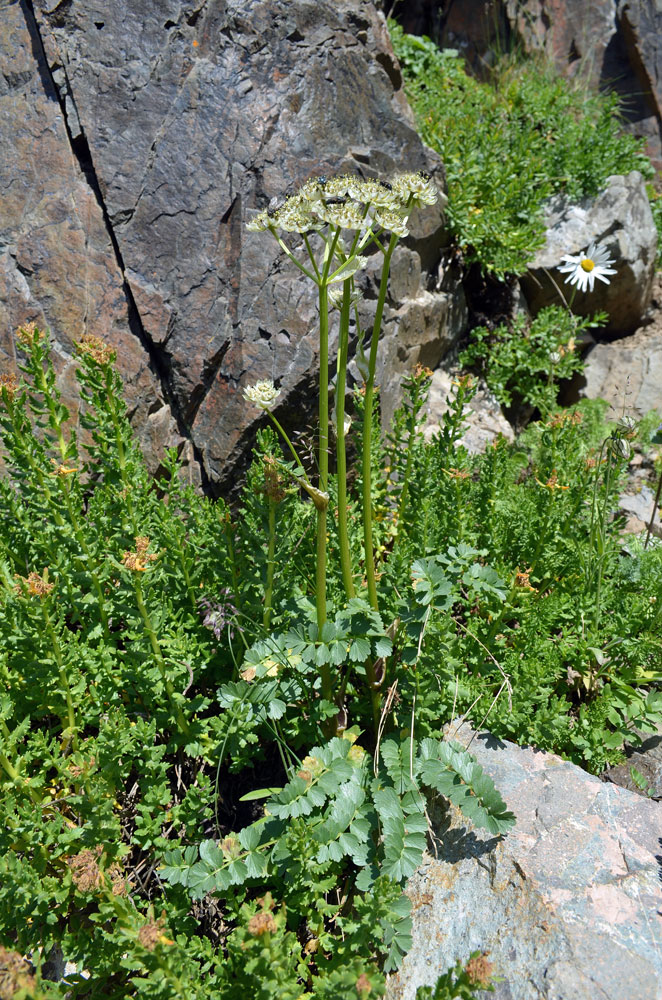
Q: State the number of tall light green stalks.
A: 3